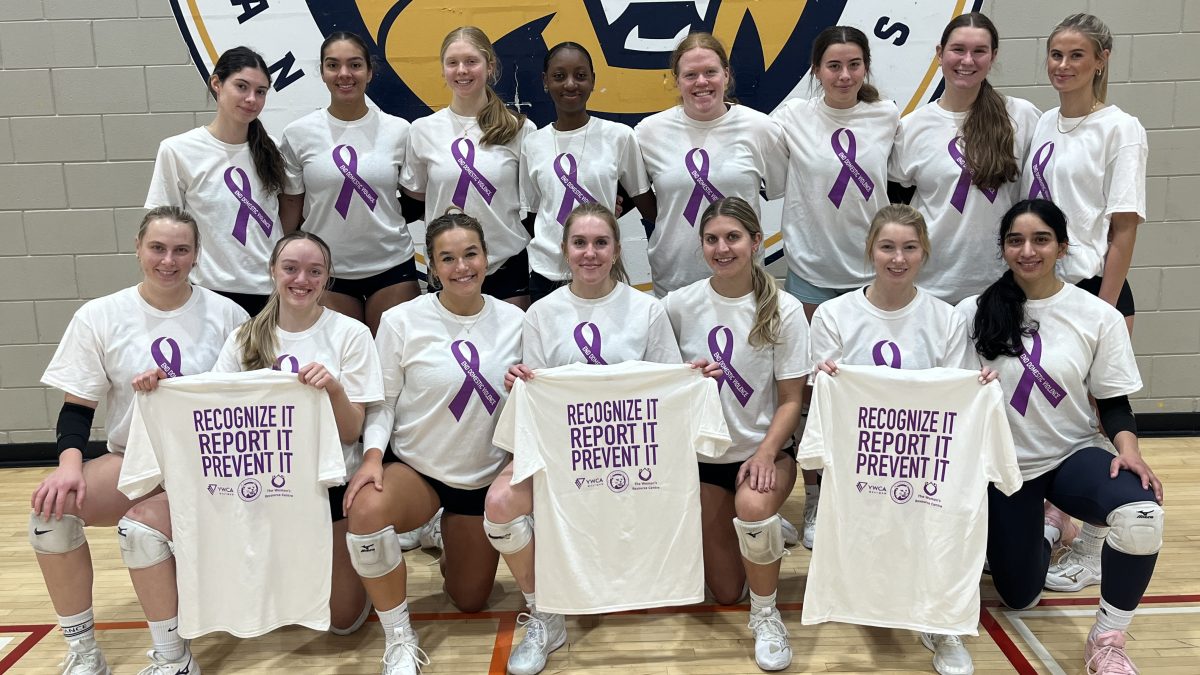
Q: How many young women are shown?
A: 15